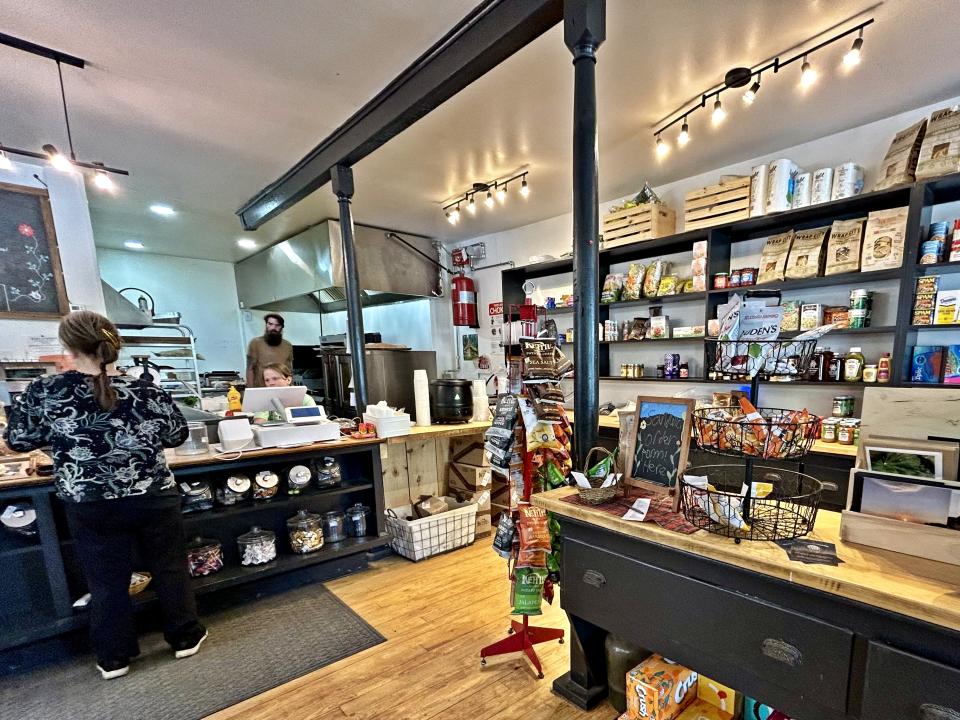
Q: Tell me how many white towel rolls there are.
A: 5